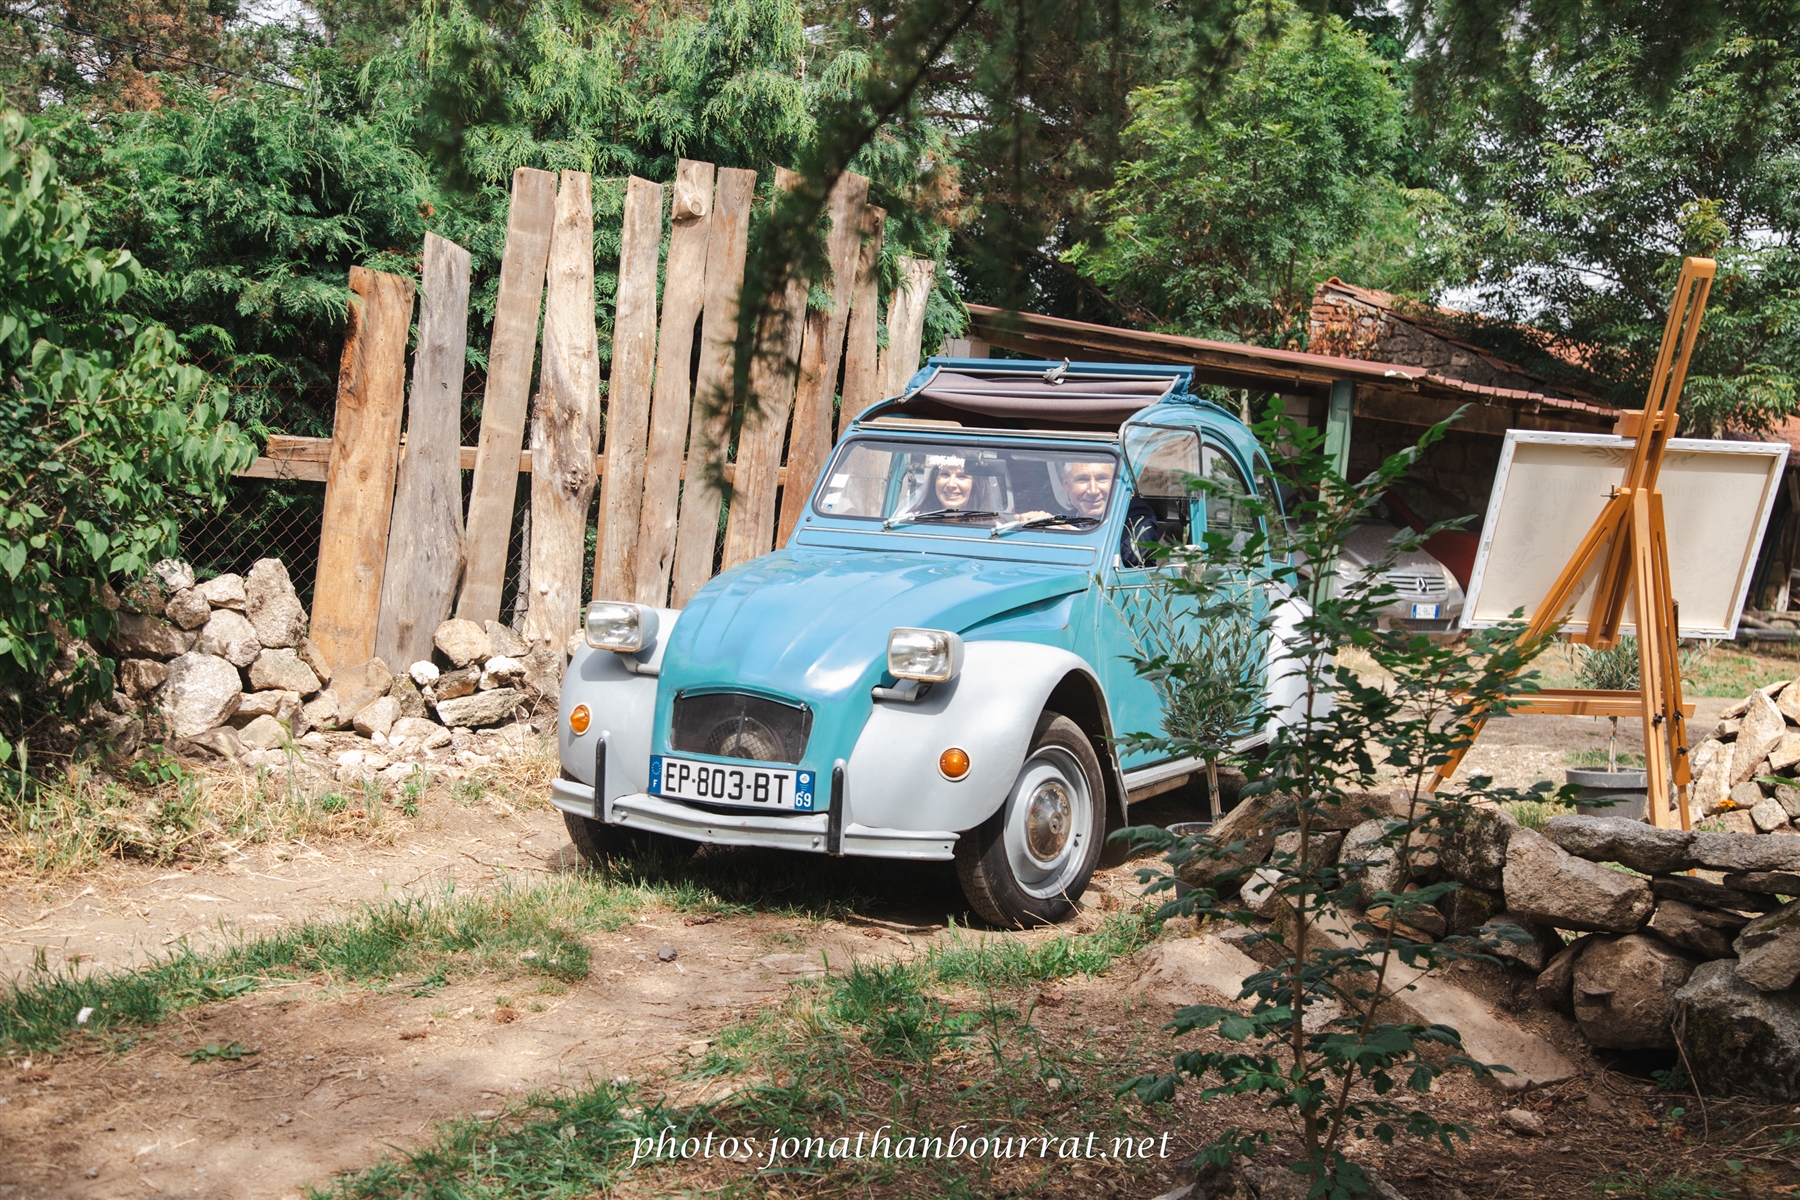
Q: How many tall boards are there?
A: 11